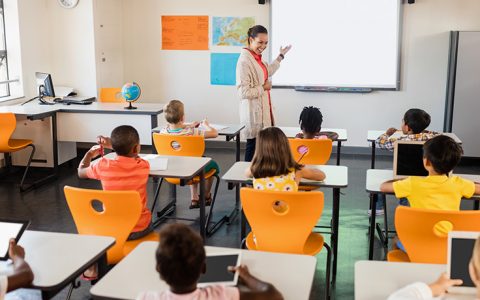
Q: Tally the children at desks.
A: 9